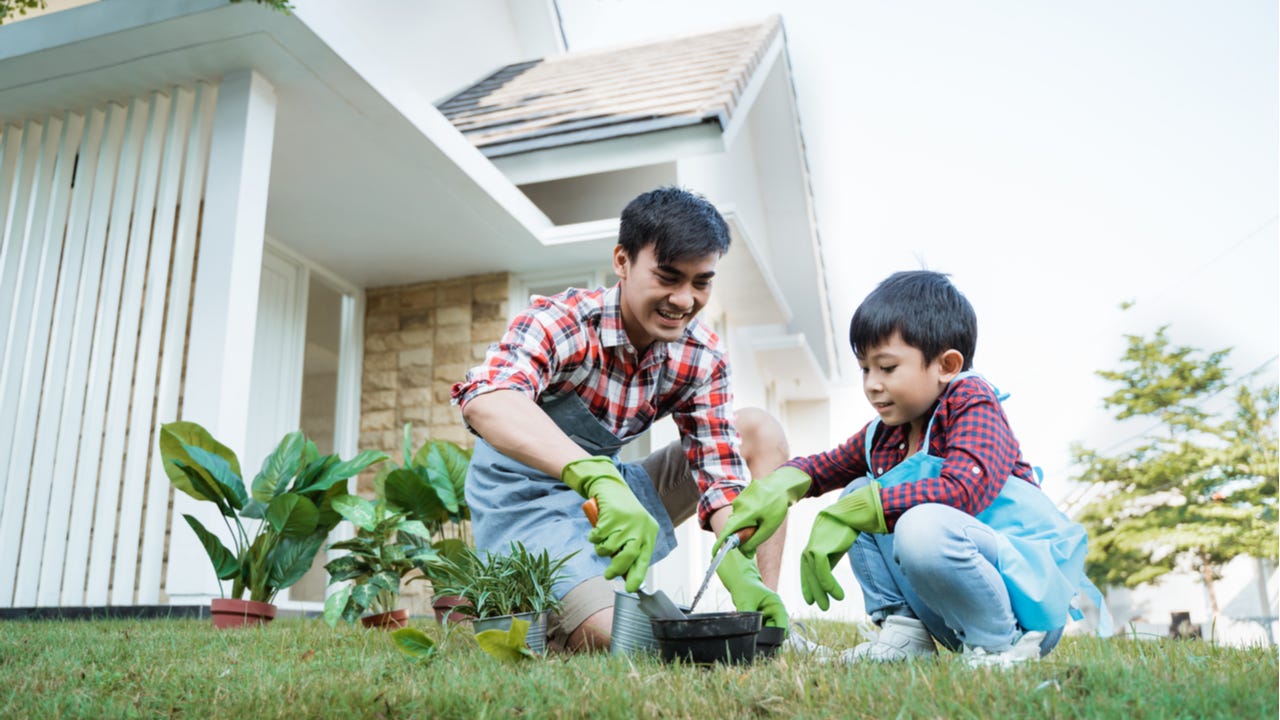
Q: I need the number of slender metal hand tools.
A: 2